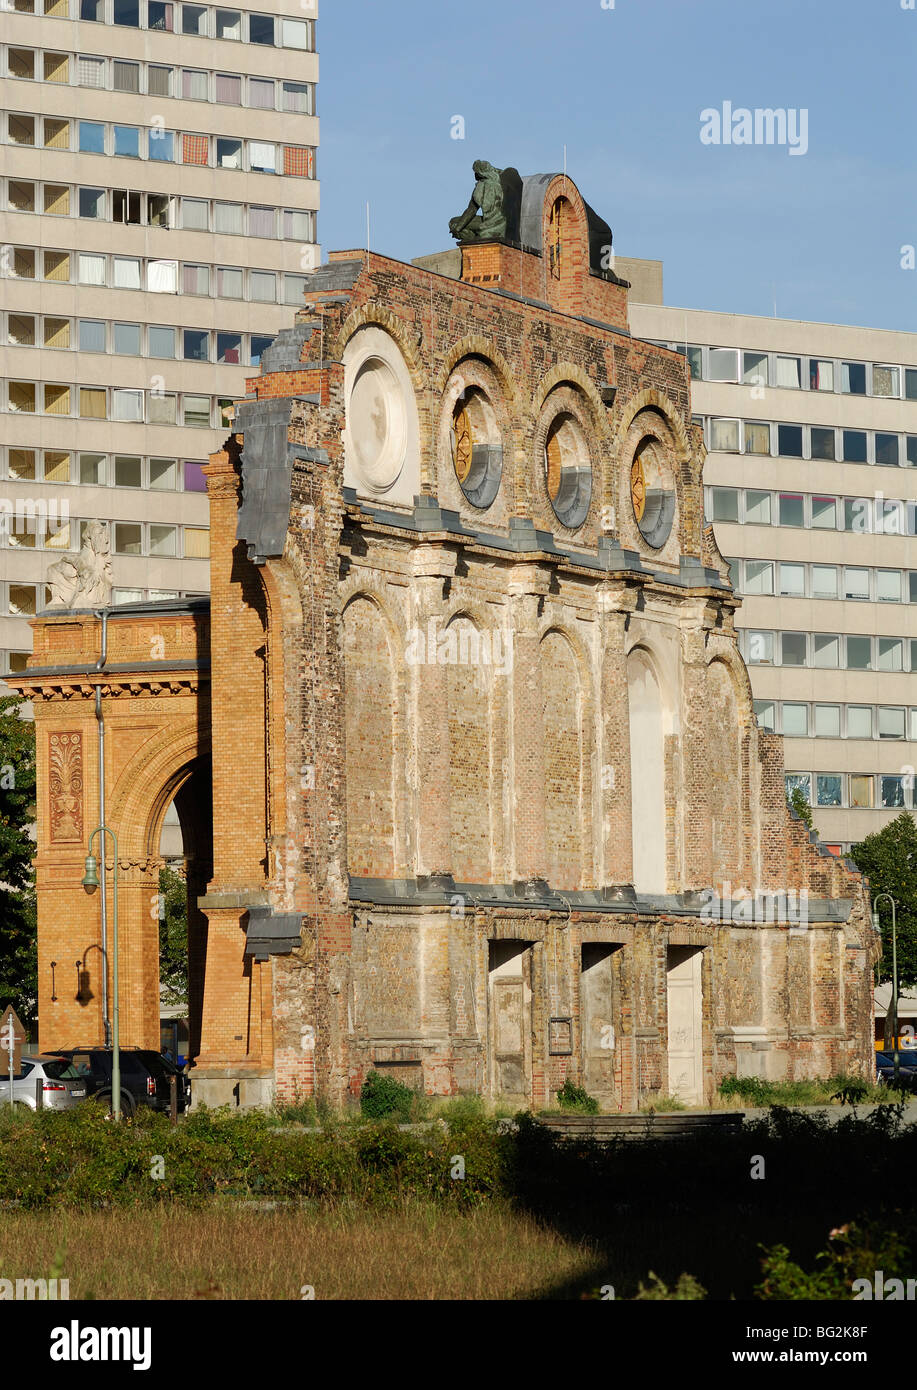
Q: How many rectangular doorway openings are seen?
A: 3